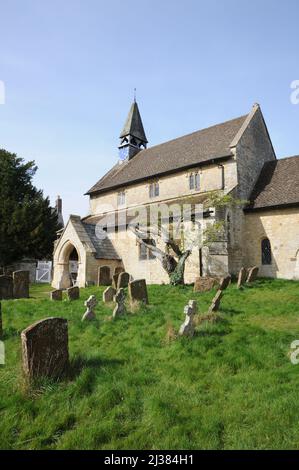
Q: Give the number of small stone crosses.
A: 3